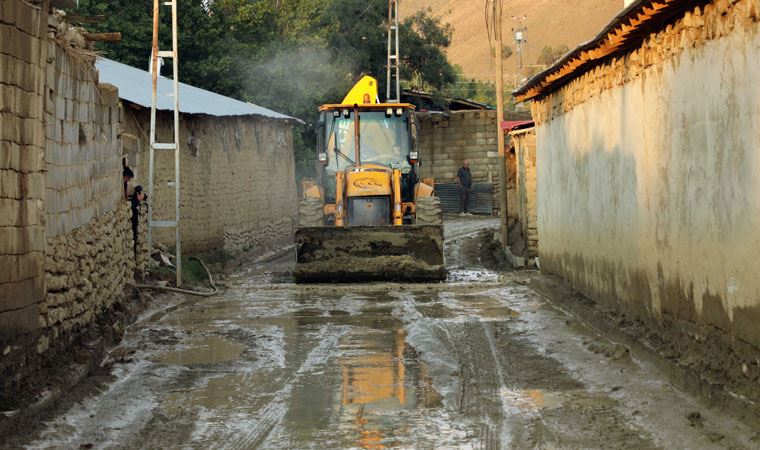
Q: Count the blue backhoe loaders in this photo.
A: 0